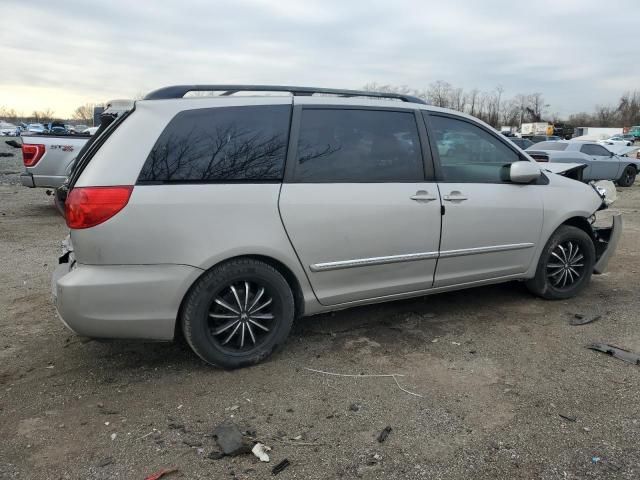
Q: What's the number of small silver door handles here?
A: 2